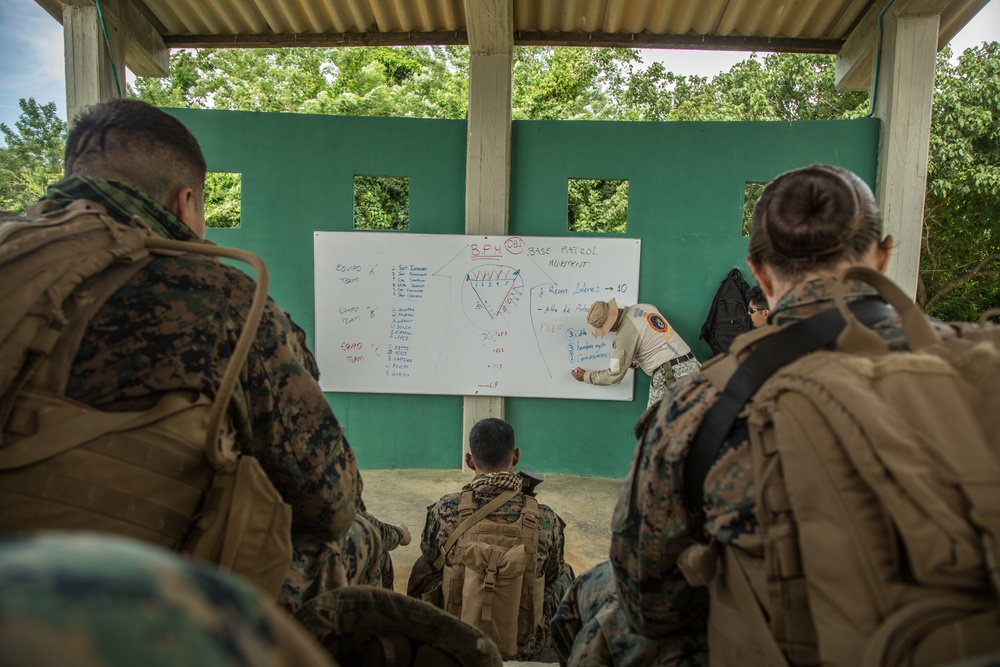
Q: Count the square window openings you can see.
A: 4